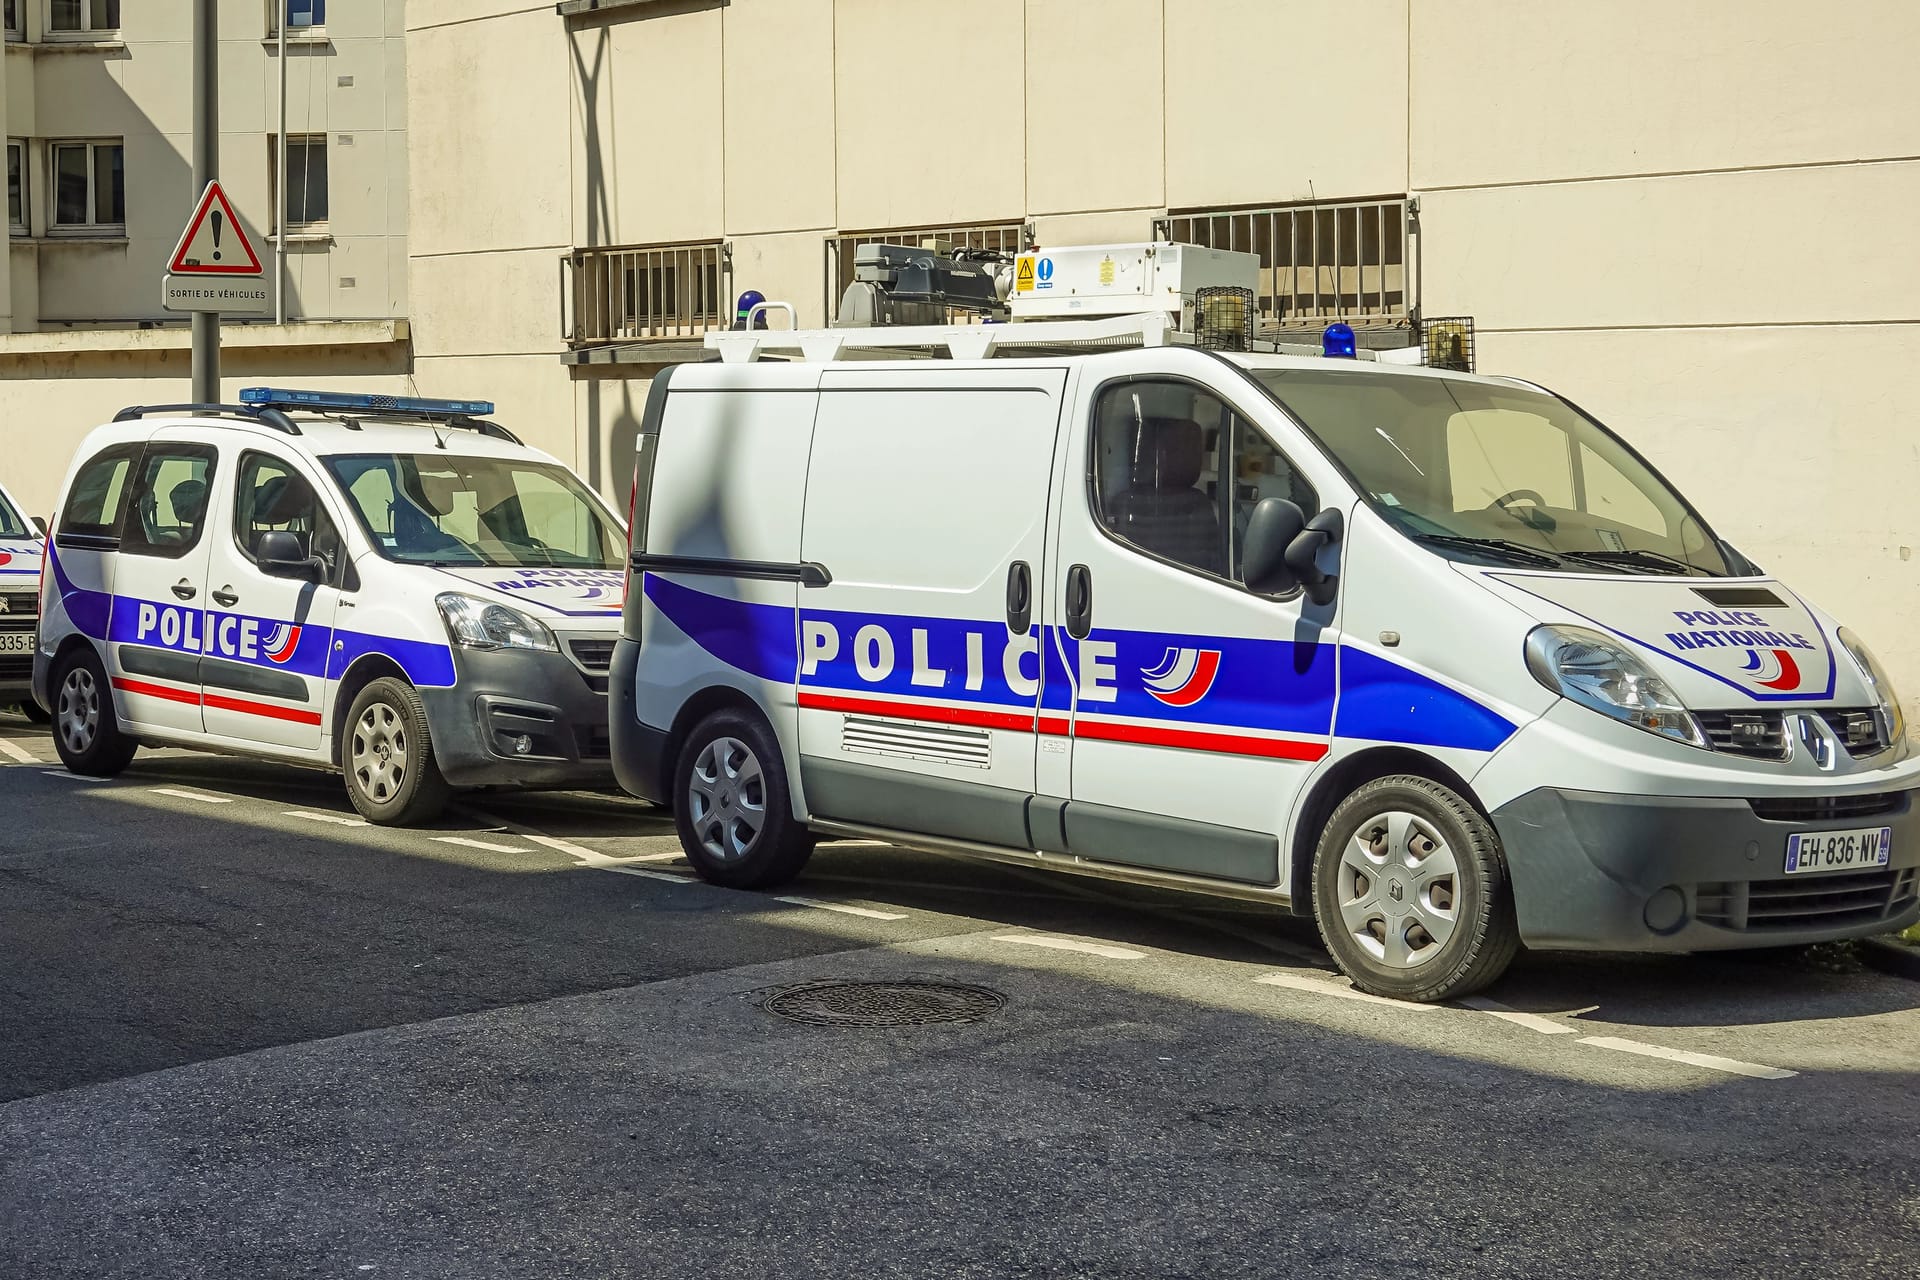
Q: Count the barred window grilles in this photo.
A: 3